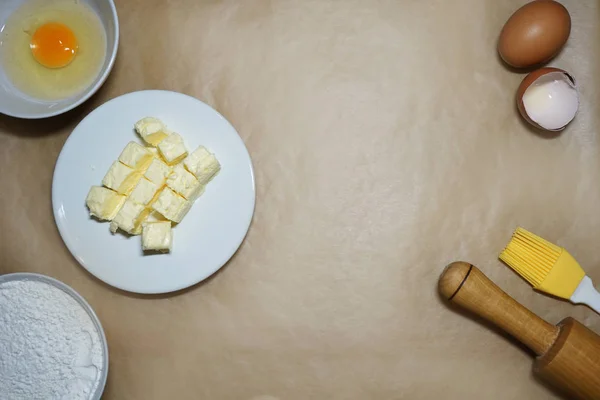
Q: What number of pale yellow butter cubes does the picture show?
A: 12